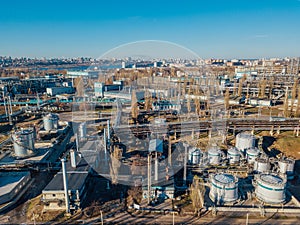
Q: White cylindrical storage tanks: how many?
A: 11